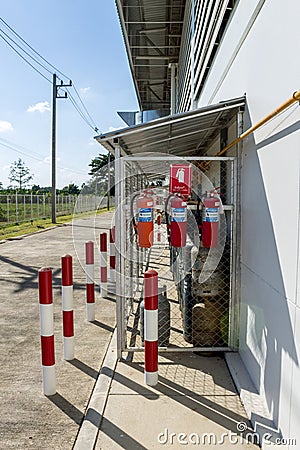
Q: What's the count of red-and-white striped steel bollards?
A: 6